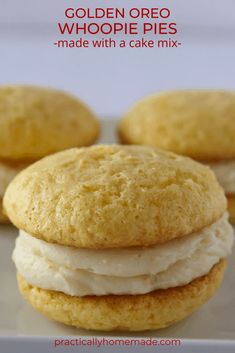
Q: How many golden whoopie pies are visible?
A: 3